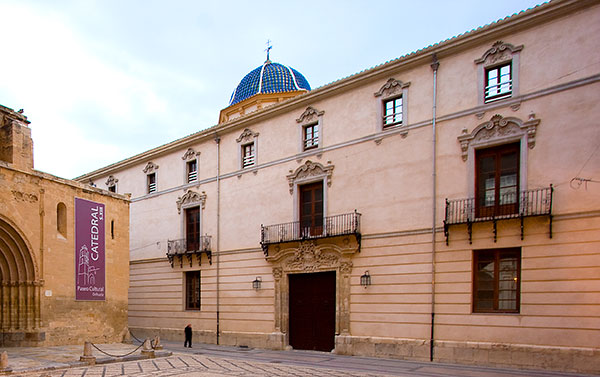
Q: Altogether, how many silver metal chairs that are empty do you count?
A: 0